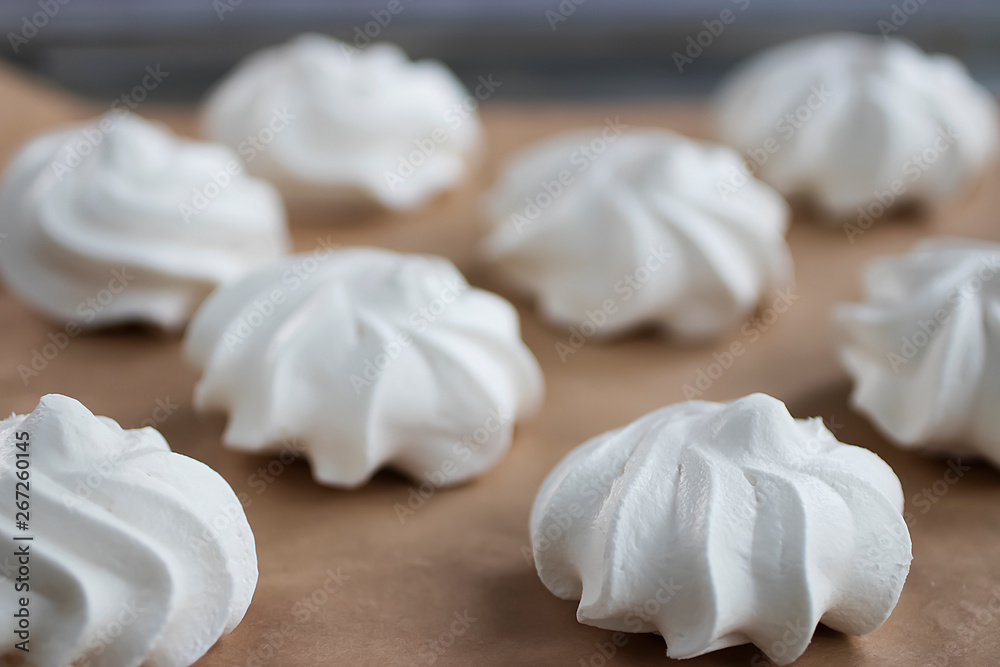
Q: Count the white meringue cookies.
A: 8